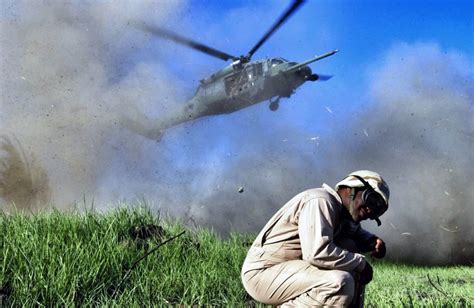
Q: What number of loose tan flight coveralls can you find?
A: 1